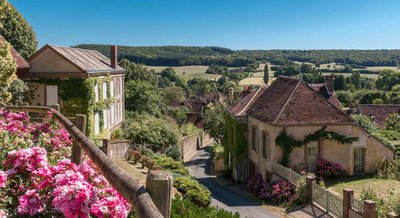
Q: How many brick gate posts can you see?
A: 3